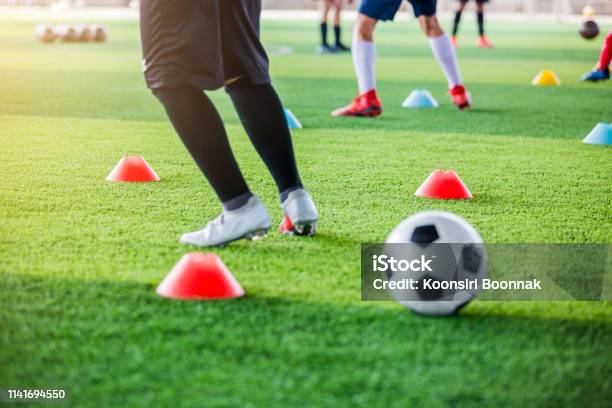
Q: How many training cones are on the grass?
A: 7